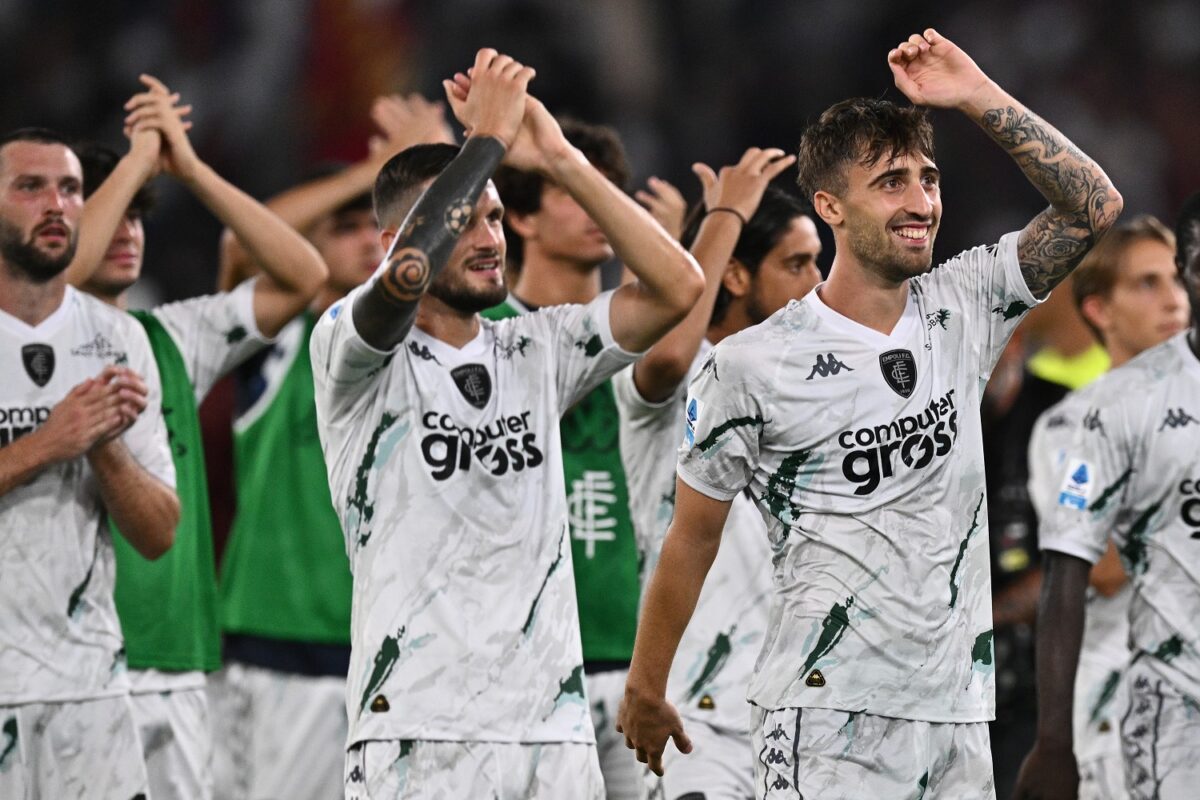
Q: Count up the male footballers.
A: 9